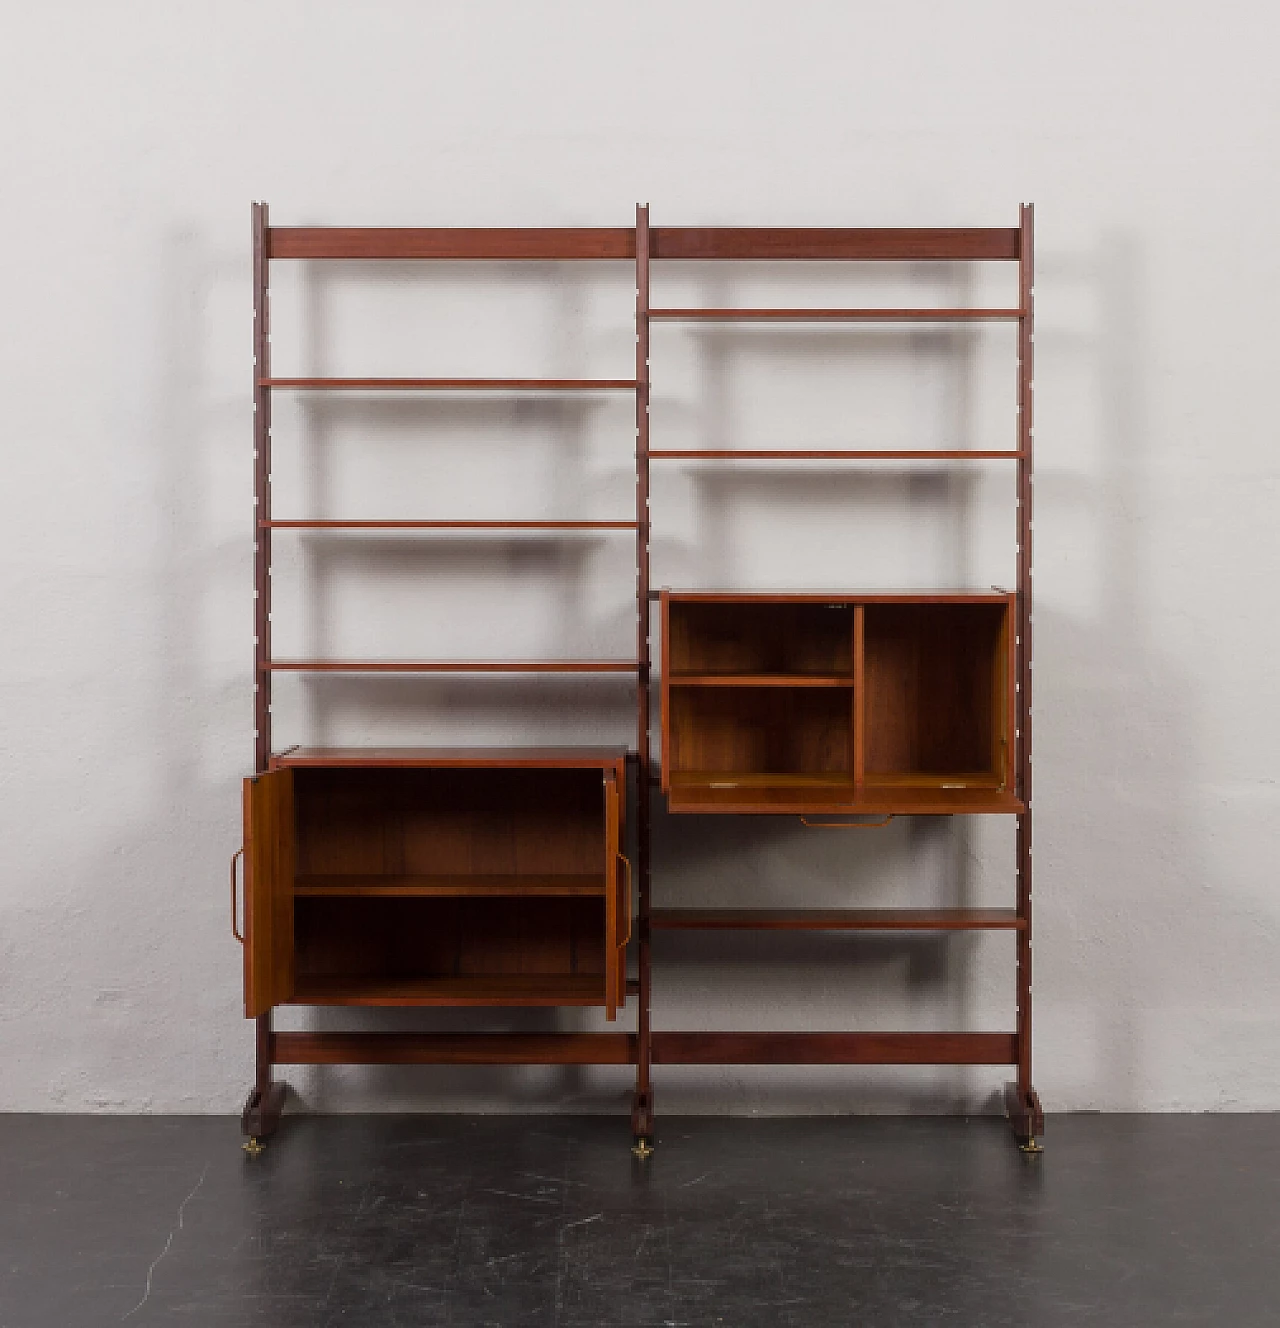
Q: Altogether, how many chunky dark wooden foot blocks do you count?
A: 3